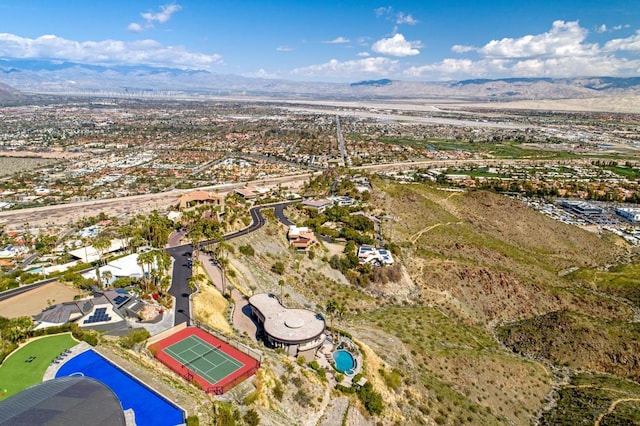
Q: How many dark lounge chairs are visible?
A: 4